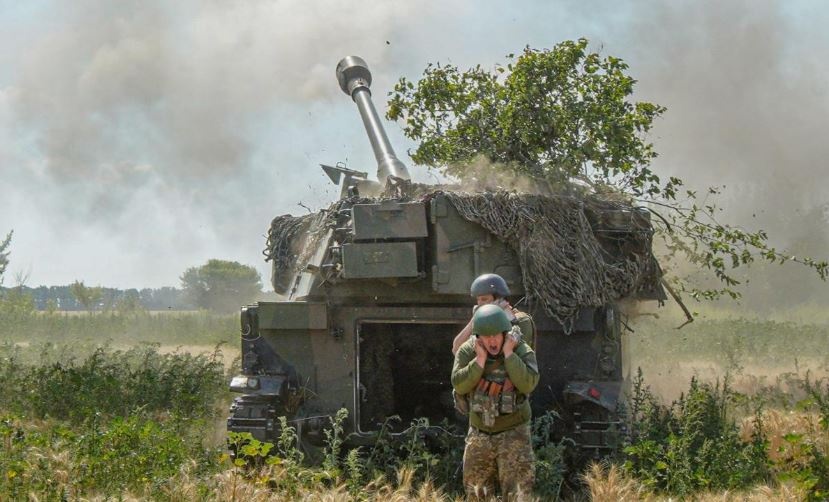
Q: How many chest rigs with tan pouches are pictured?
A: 1